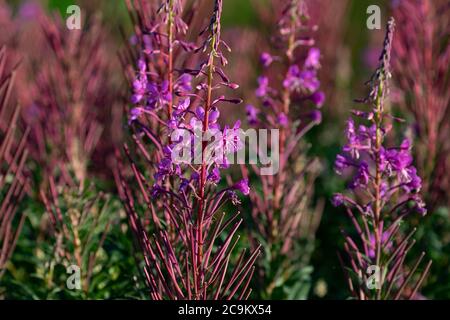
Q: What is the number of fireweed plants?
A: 4